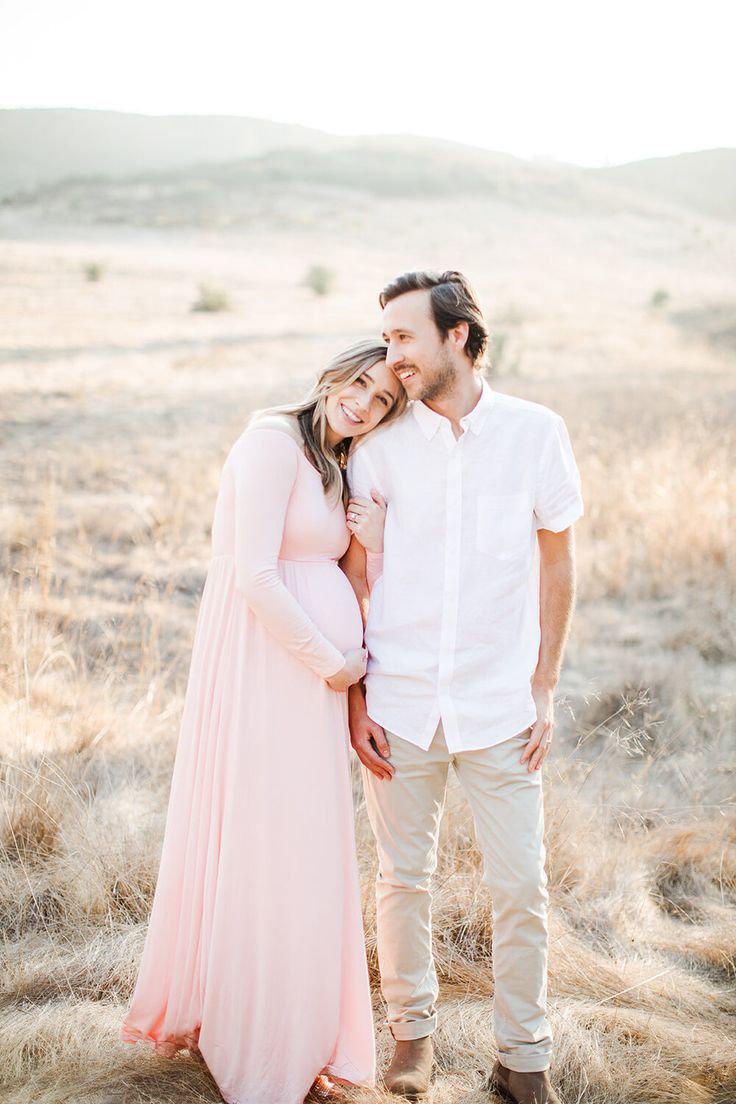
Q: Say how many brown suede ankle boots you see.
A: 2